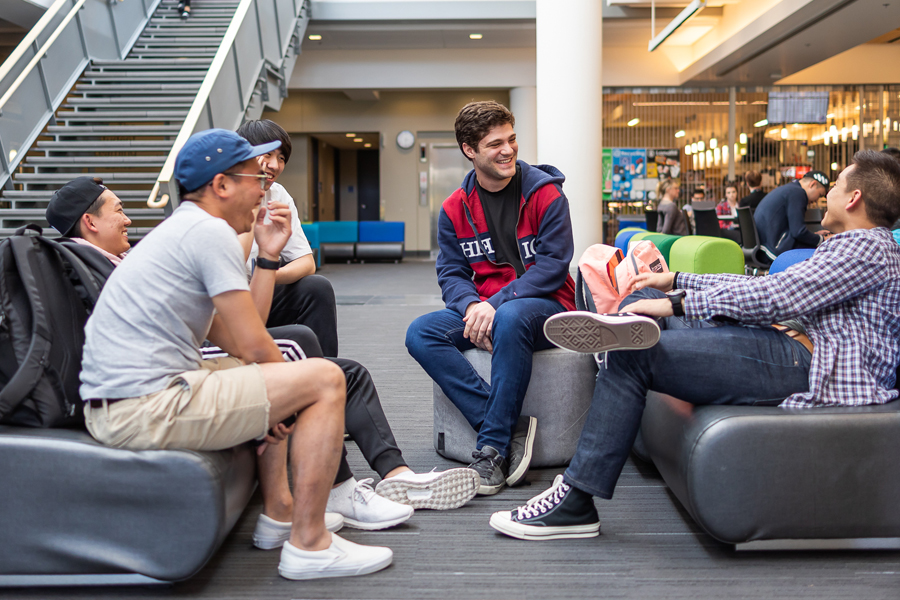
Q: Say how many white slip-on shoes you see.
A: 2